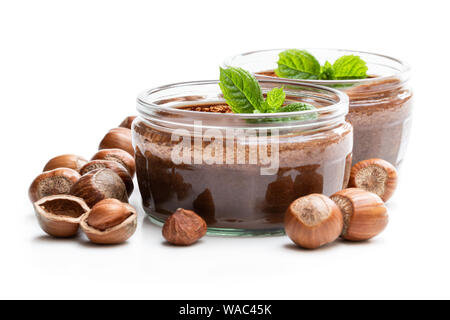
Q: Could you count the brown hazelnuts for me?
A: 12